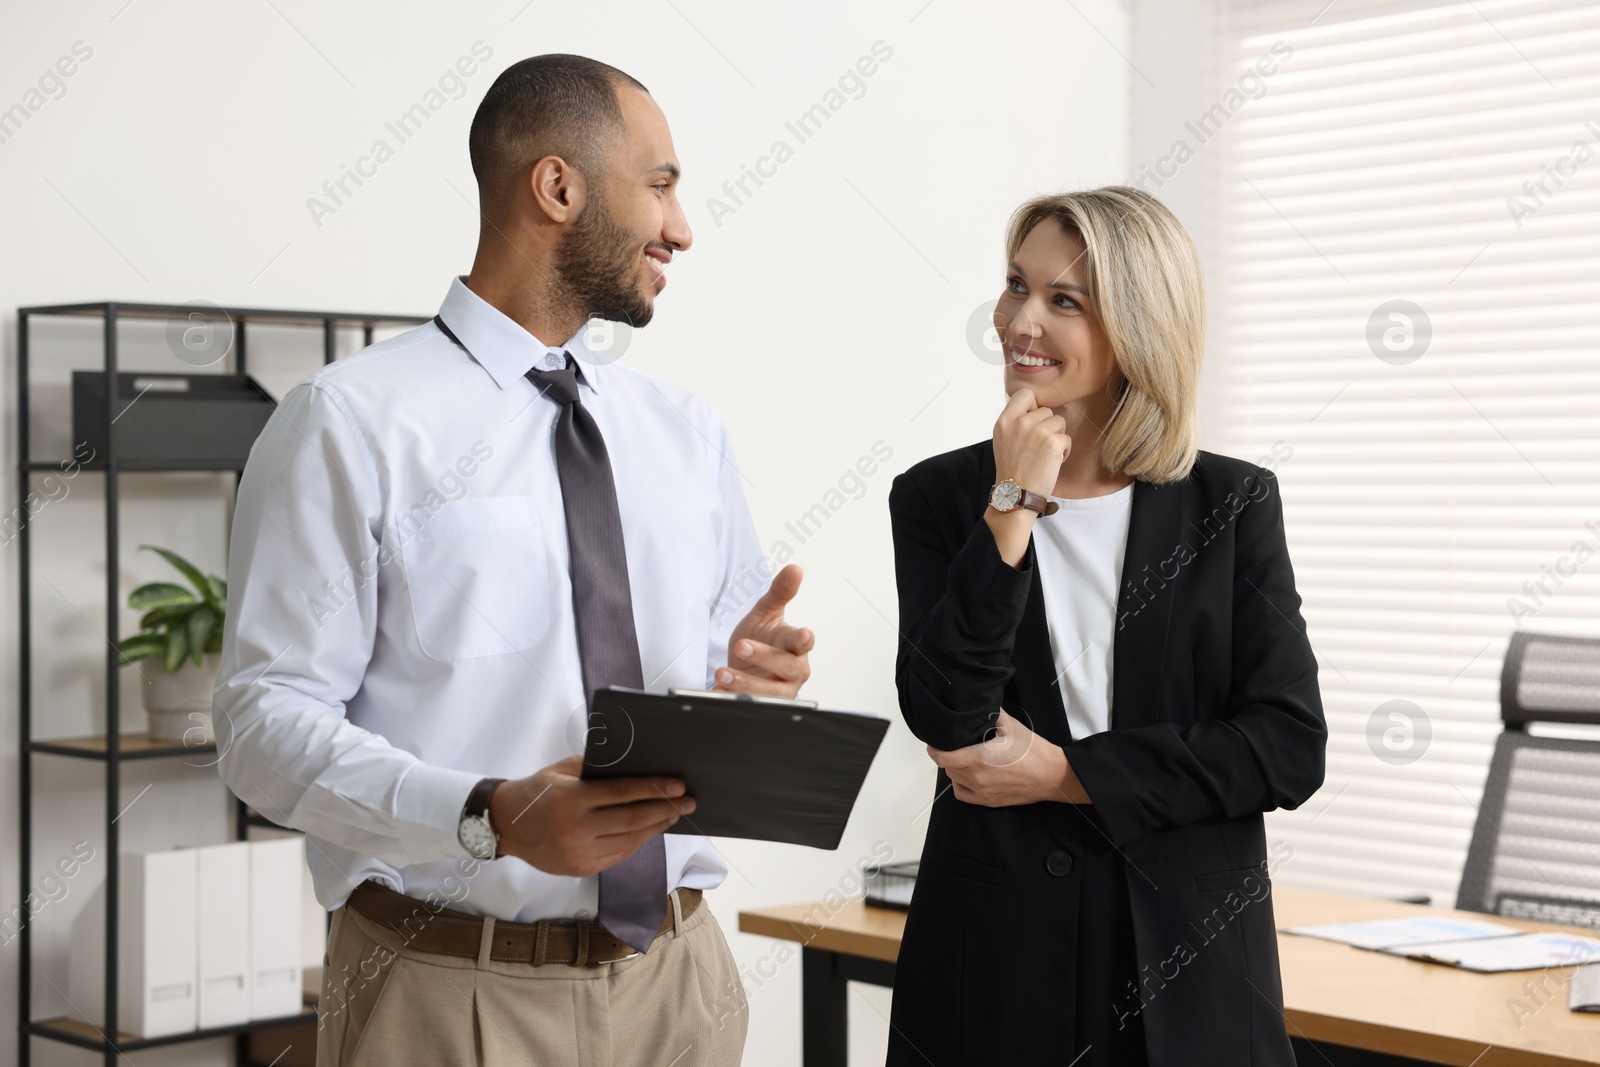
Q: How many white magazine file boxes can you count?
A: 3